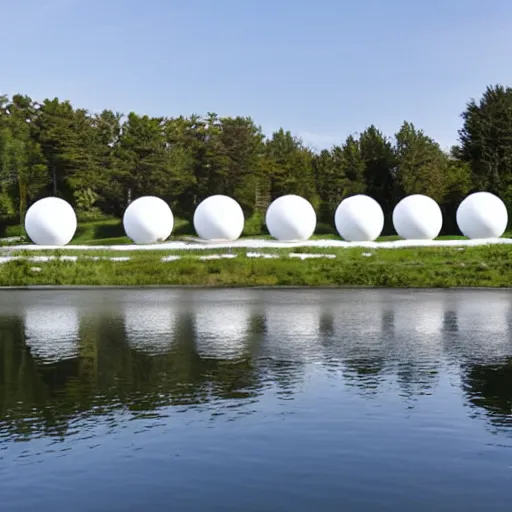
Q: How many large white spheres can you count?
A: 7